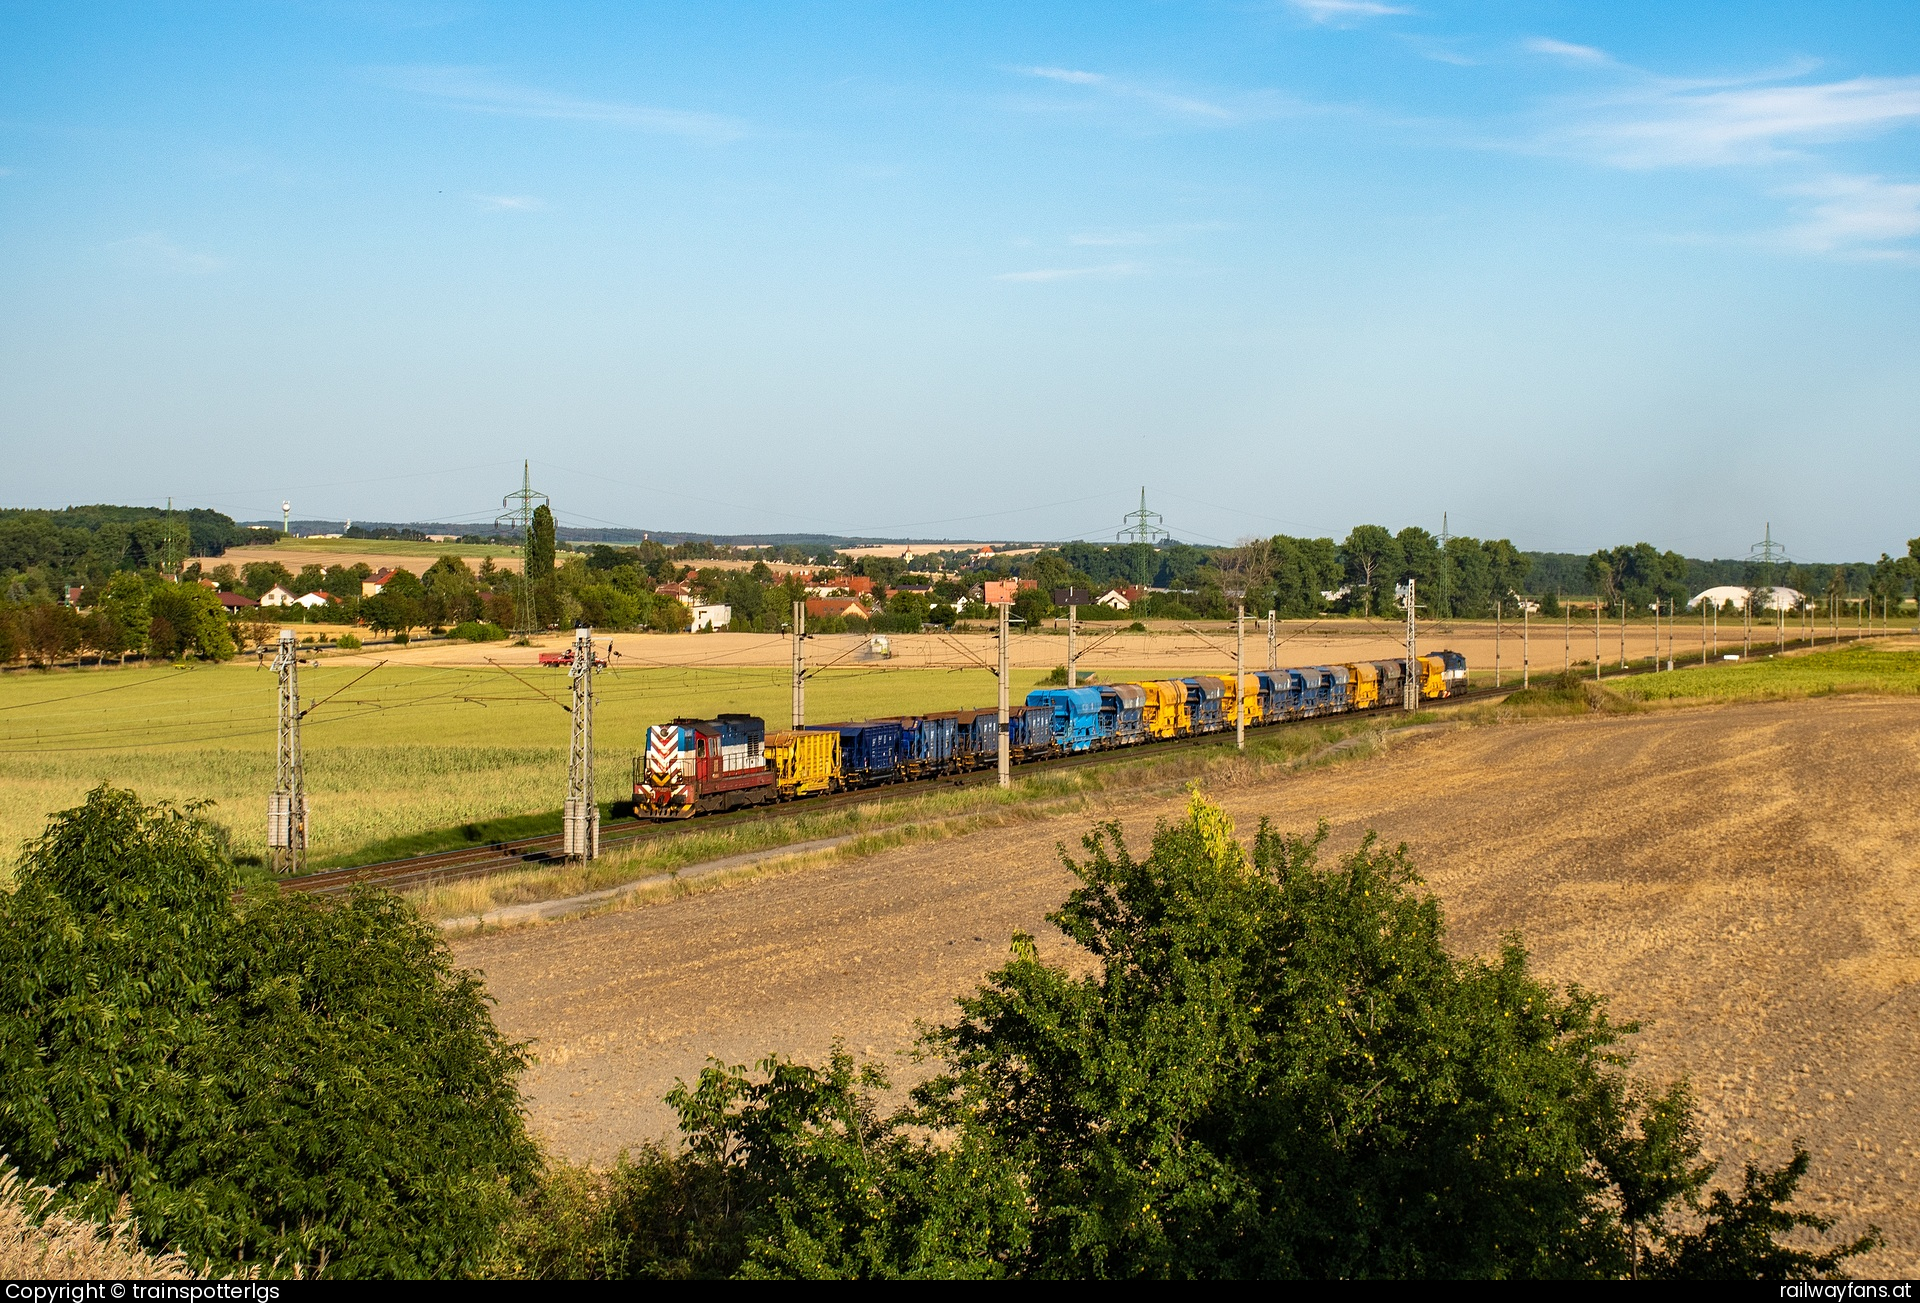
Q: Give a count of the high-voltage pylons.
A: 5